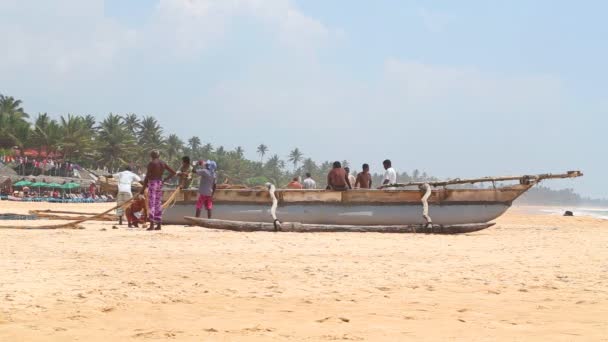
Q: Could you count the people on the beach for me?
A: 11